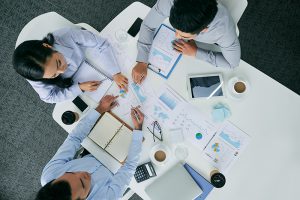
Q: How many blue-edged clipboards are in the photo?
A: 1